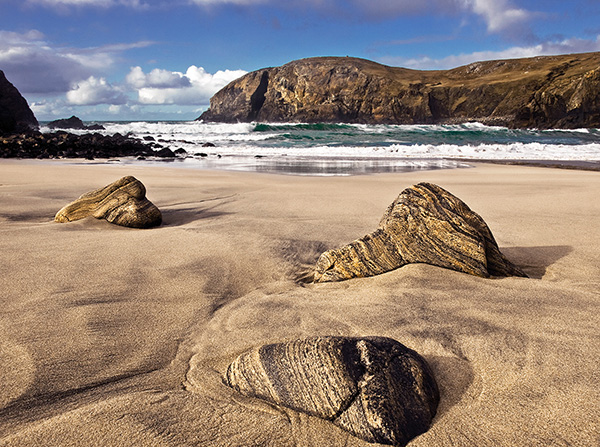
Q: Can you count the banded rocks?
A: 3